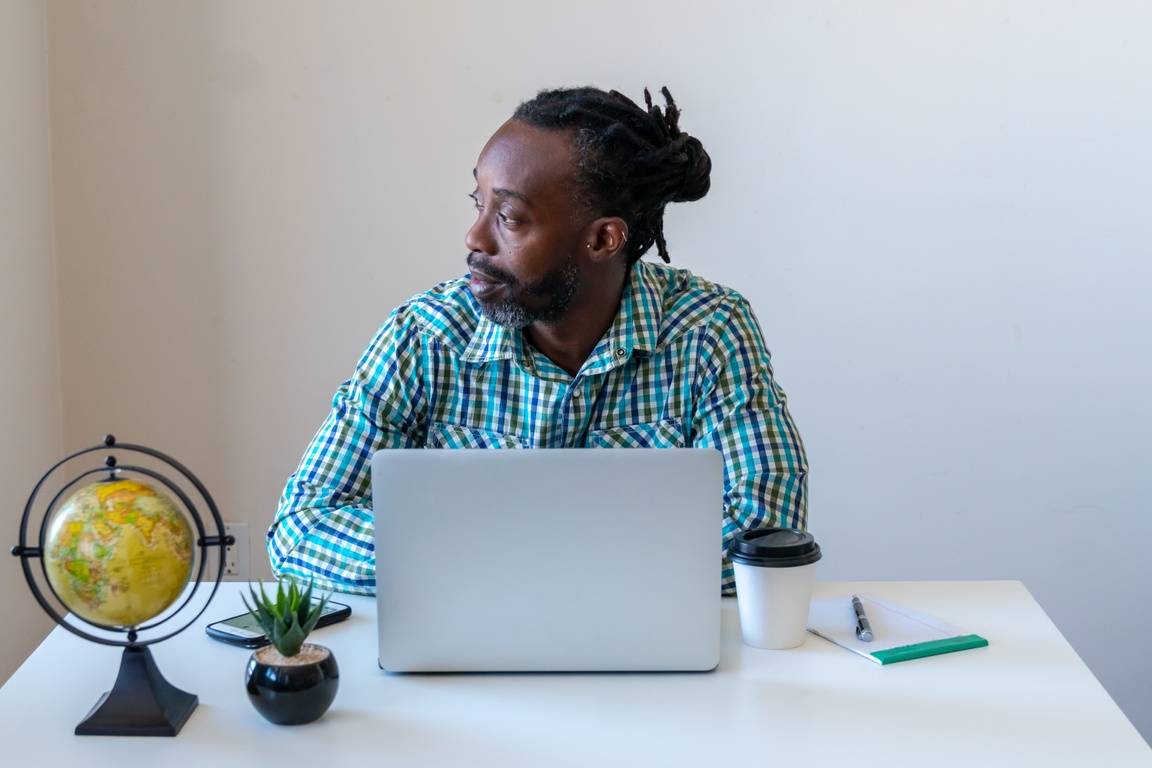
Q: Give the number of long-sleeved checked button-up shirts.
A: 1